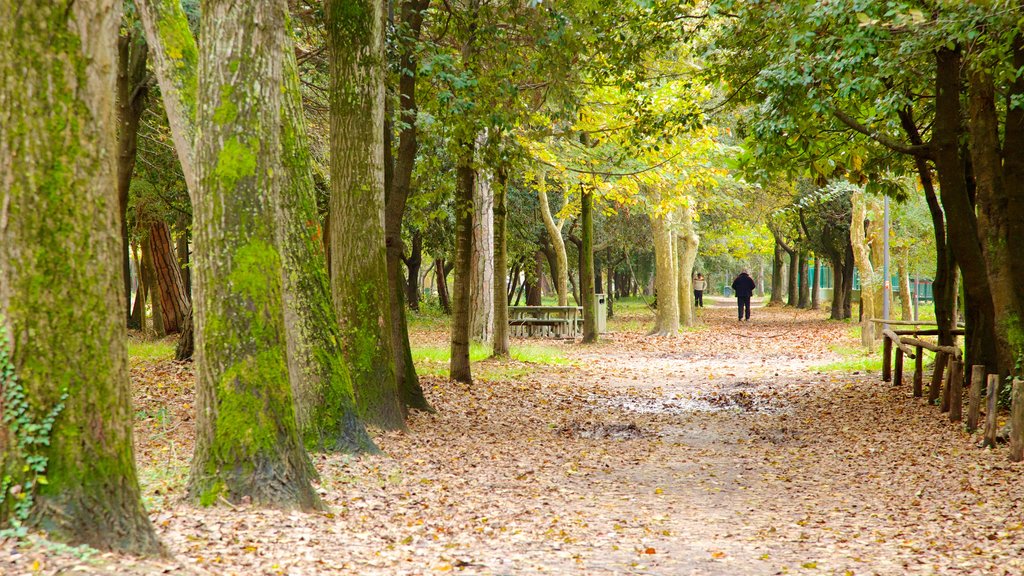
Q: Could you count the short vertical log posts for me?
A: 9